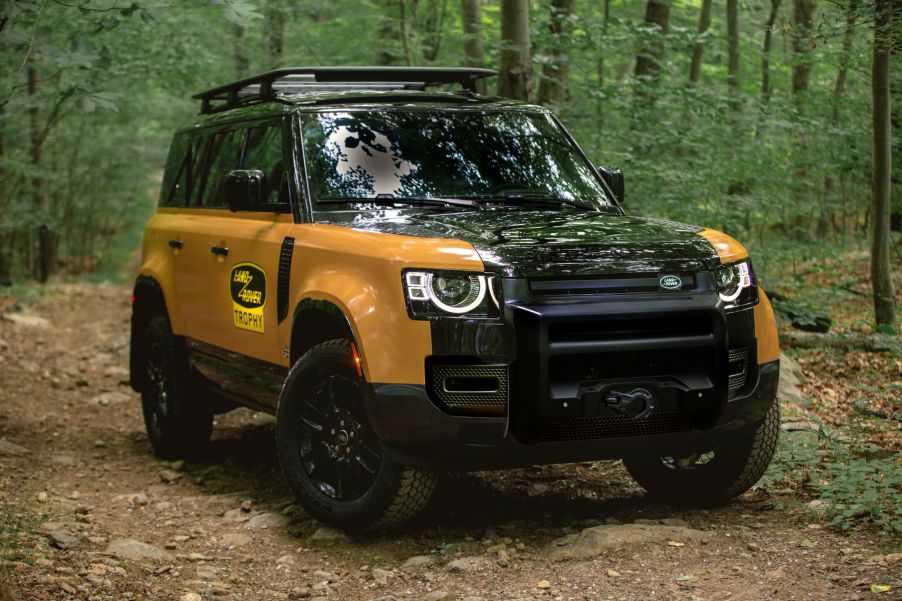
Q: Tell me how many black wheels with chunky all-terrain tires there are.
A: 3